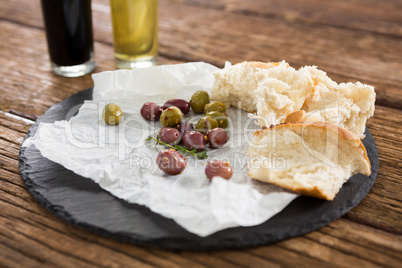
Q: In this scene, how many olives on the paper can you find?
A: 14